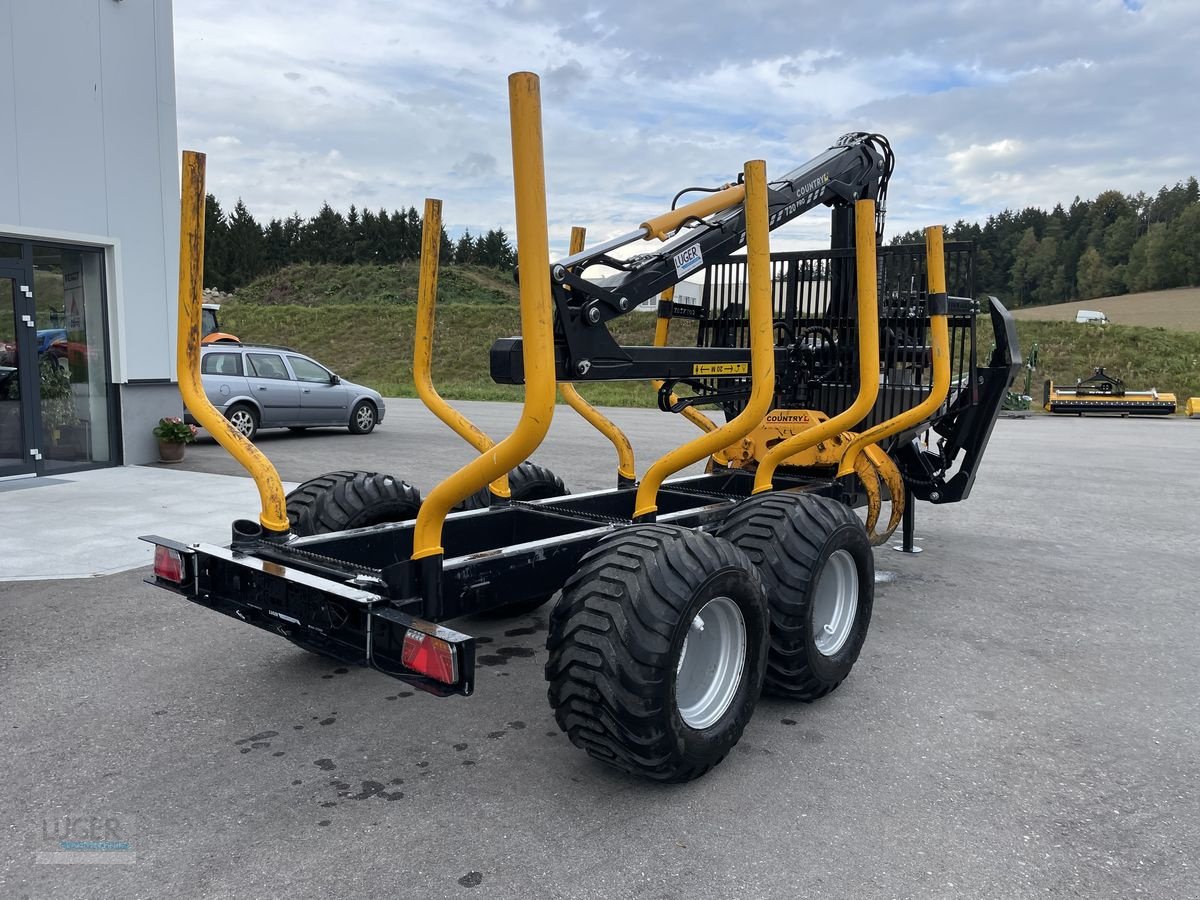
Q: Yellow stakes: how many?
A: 8